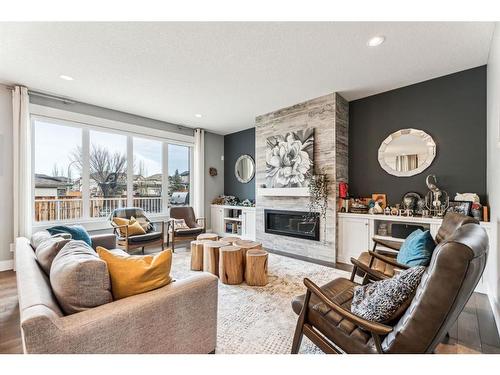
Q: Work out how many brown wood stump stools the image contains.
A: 7